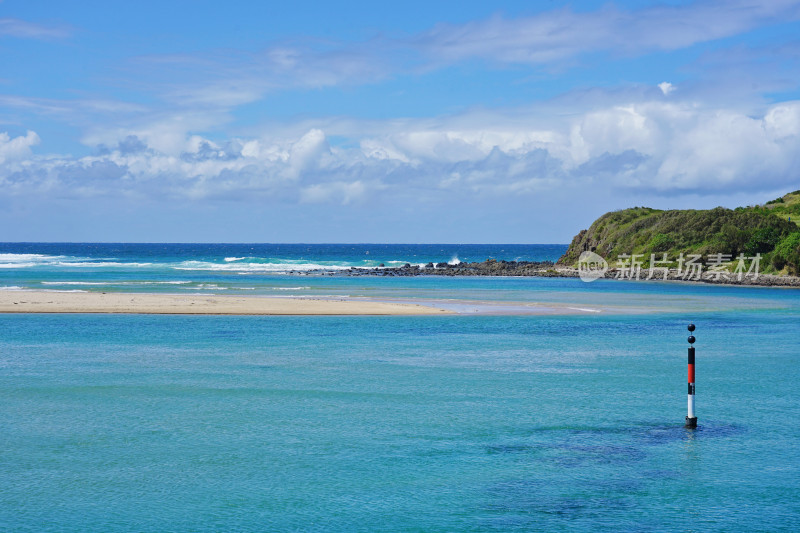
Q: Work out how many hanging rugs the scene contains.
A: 0